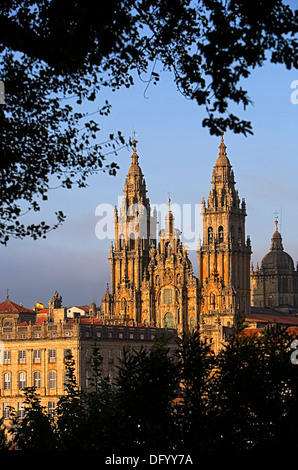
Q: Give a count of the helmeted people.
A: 0